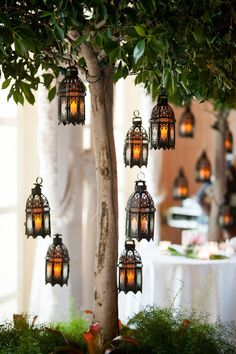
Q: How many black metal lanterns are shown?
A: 12